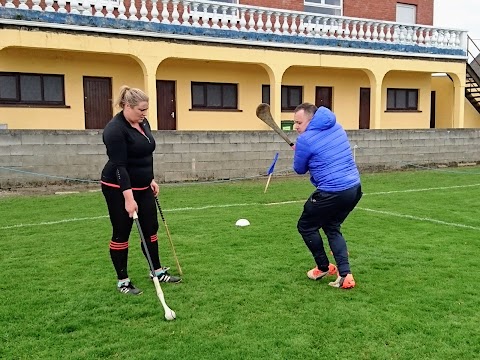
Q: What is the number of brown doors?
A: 4